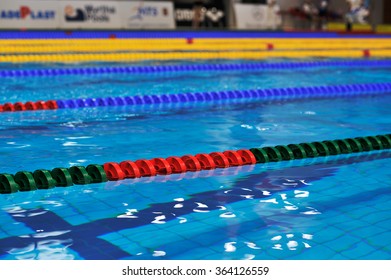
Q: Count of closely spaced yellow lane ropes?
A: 3